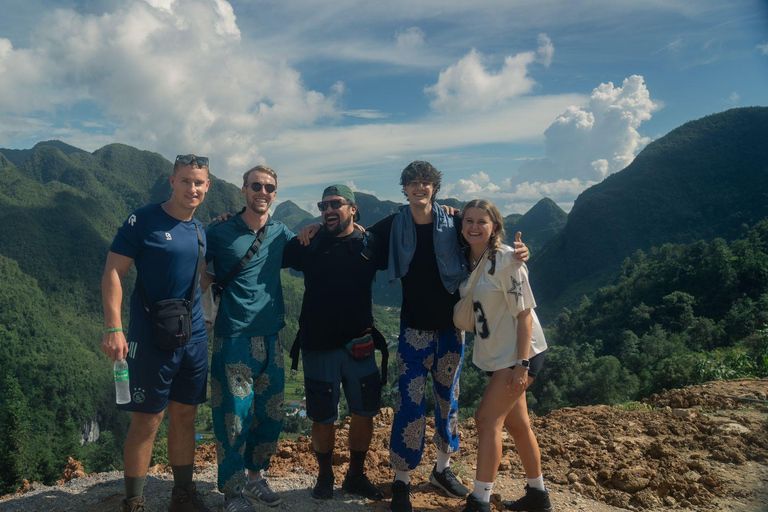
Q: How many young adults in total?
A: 5